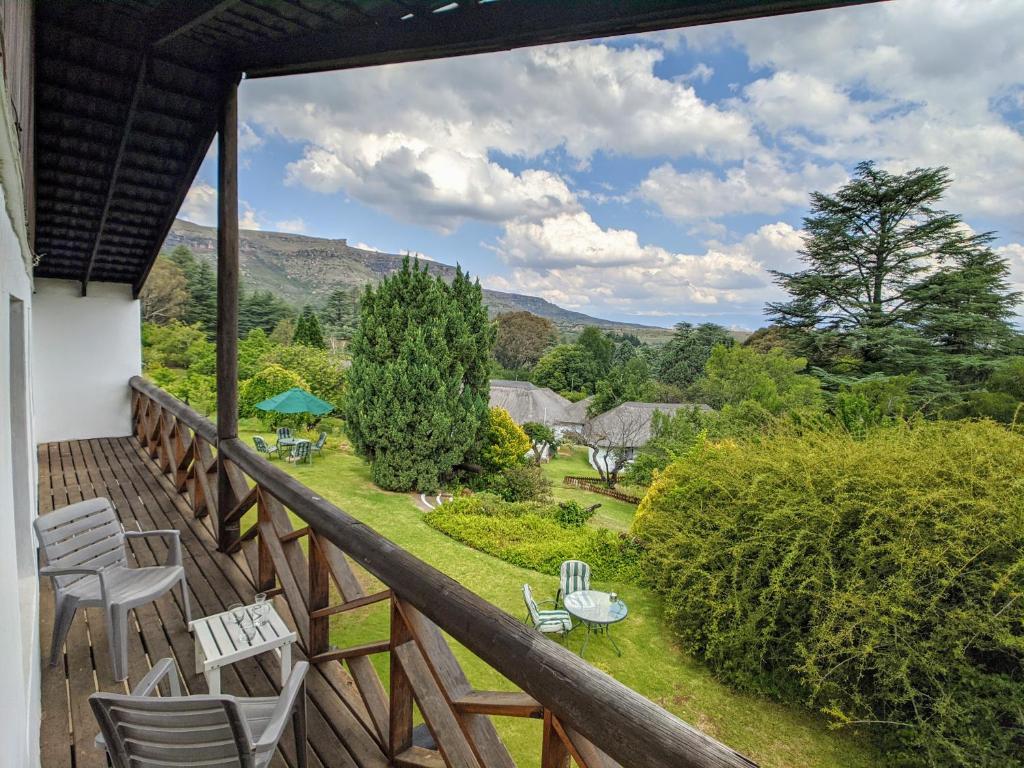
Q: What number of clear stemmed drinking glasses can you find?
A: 2